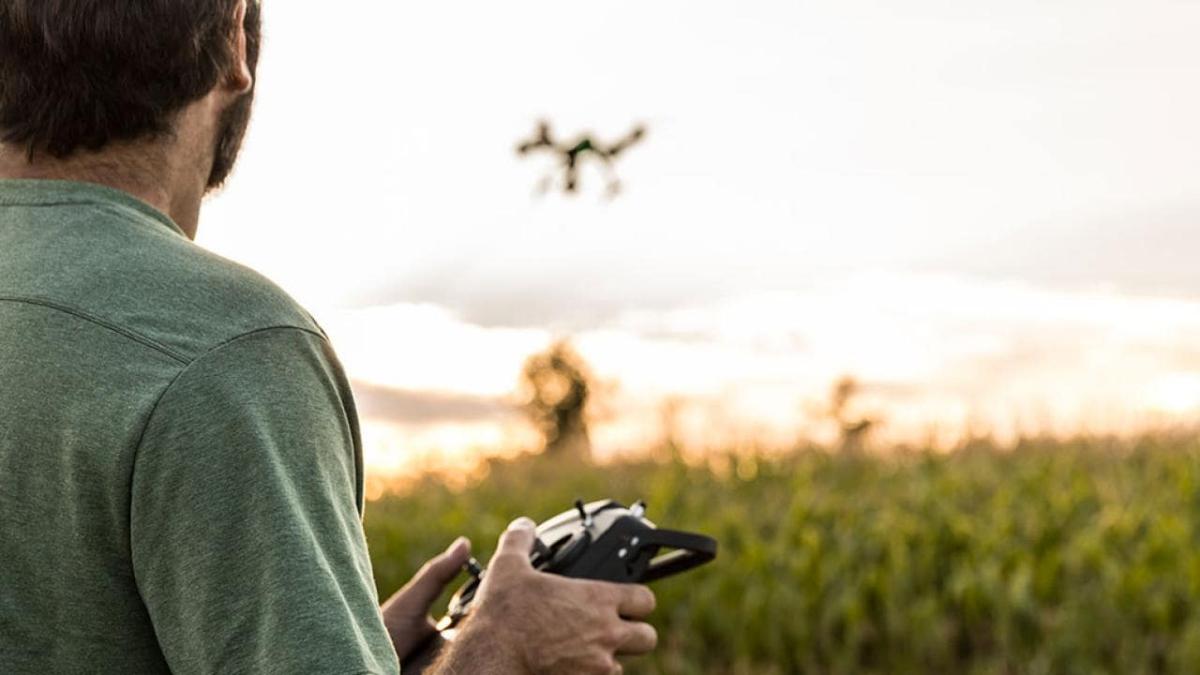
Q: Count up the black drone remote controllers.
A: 1